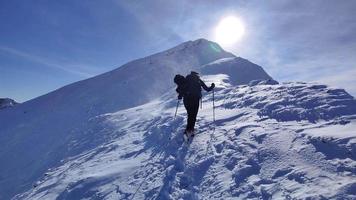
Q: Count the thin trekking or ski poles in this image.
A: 2